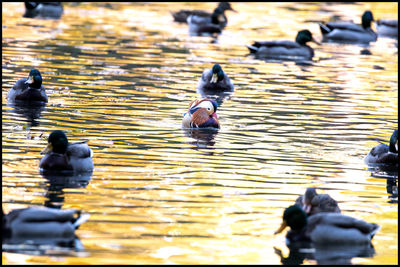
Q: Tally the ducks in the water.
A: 14